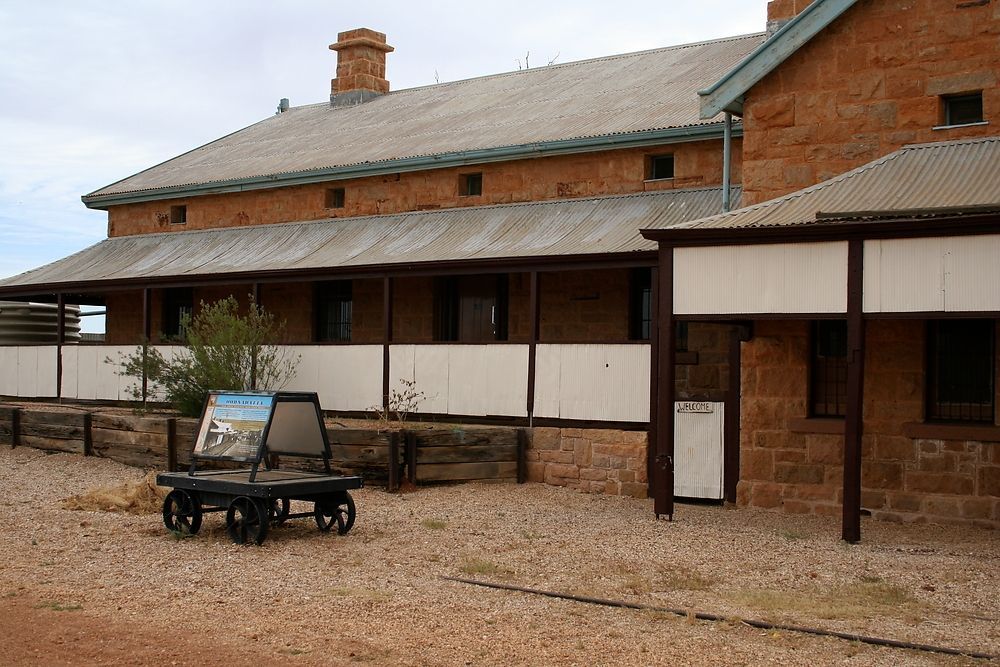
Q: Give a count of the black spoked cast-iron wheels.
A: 4